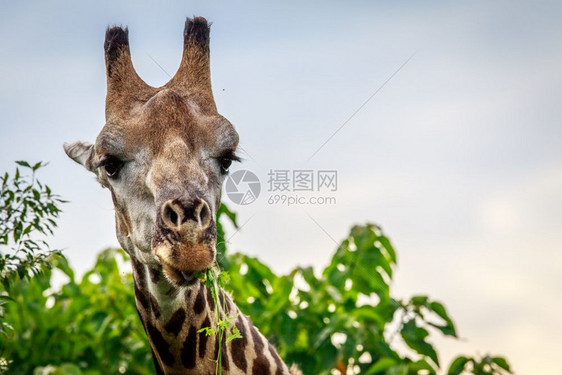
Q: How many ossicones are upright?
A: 2